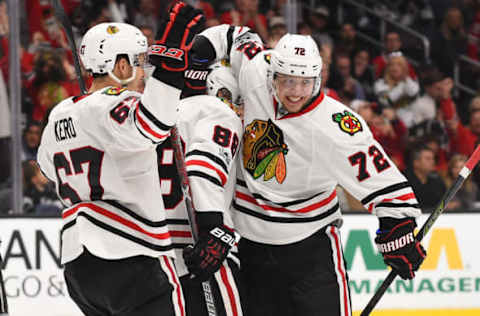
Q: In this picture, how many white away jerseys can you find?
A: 3